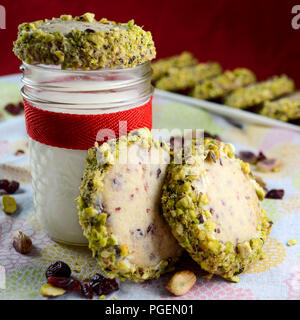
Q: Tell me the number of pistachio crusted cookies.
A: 8